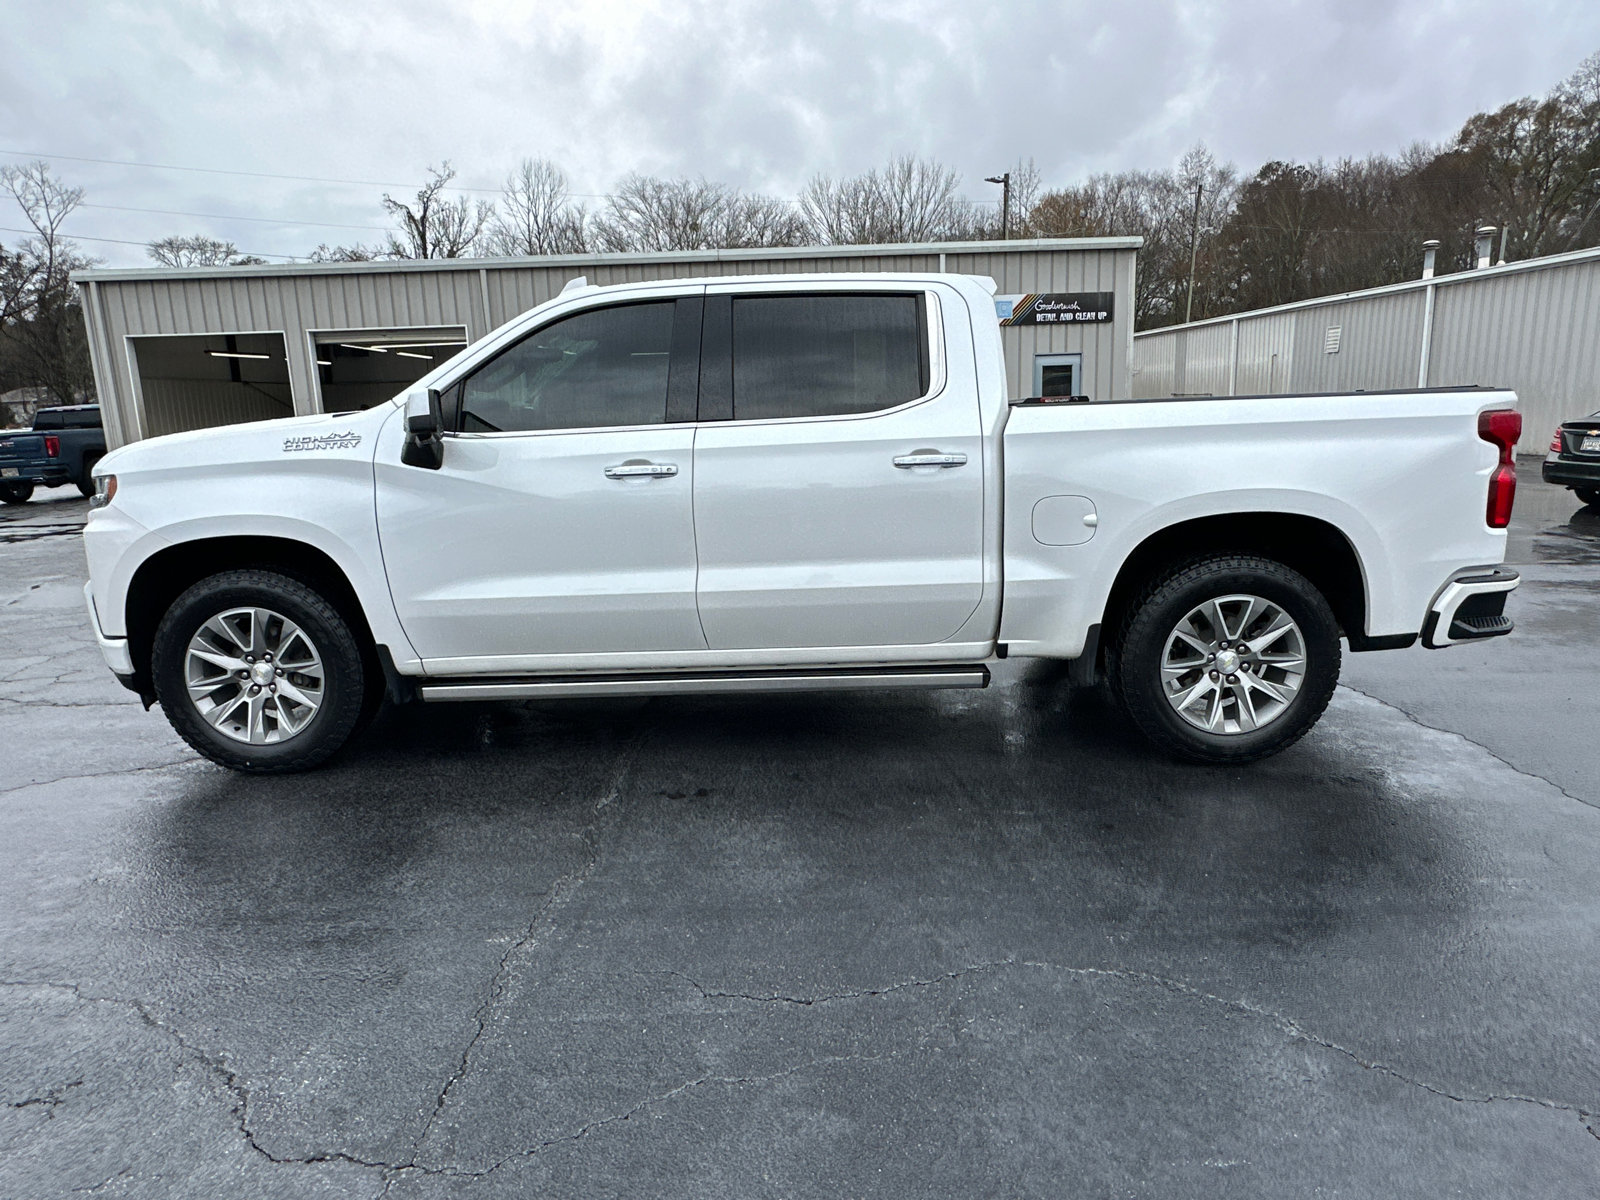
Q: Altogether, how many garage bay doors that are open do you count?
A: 2